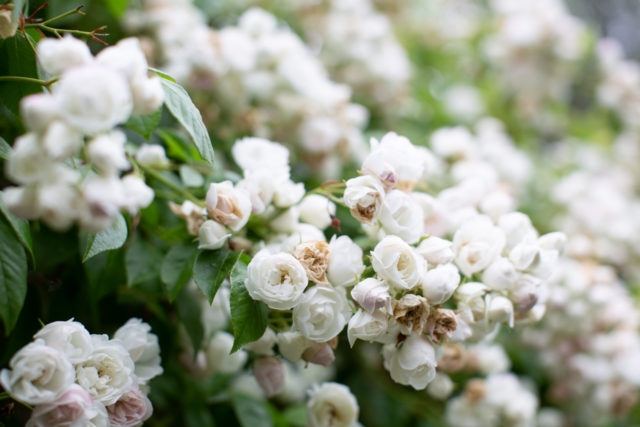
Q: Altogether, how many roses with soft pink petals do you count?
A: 2